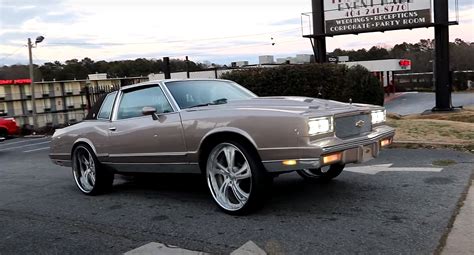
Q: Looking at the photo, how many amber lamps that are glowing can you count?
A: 3